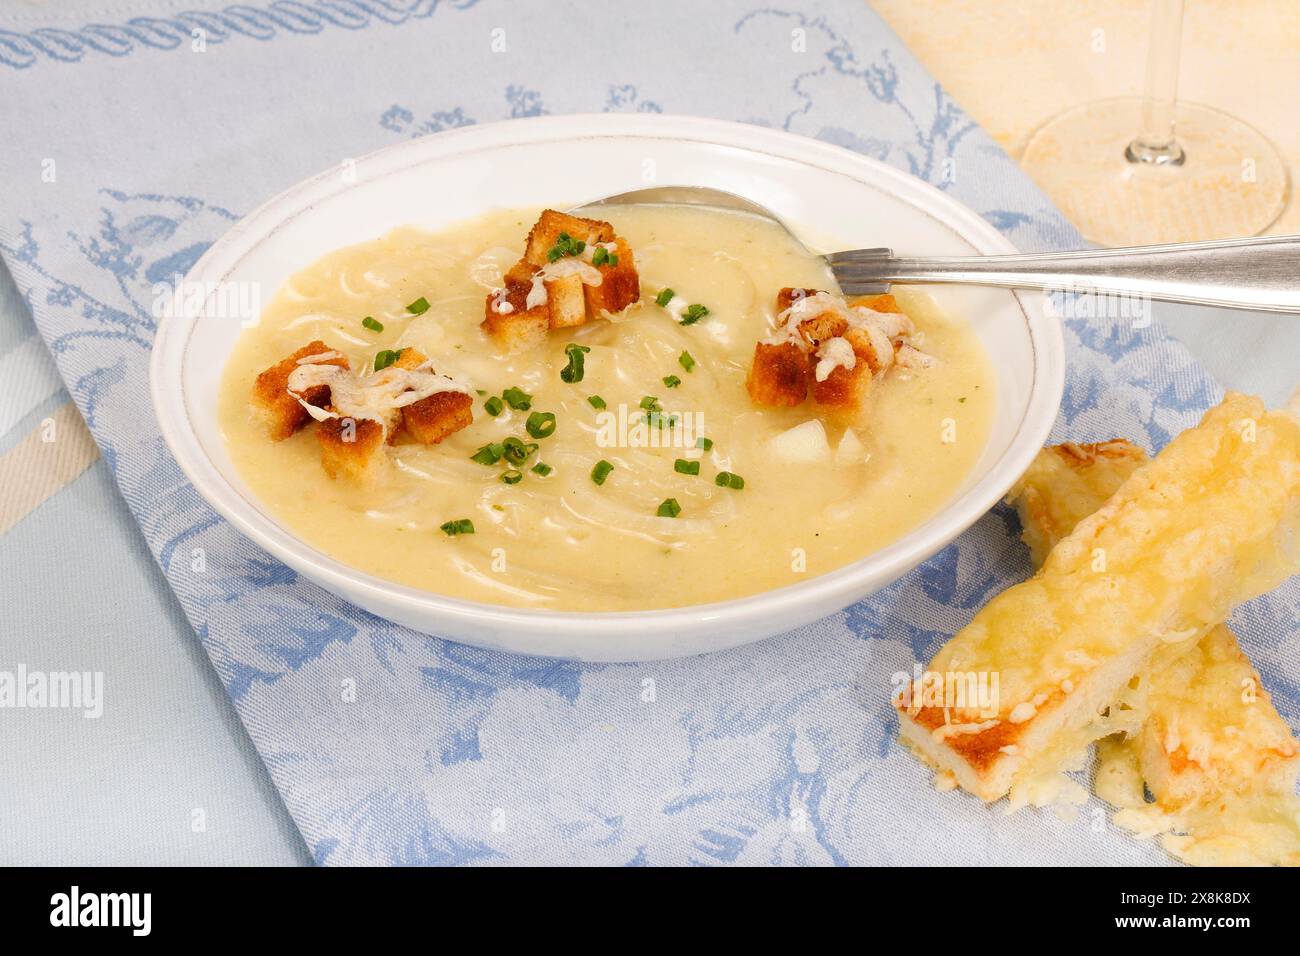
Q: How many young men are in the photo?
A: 0